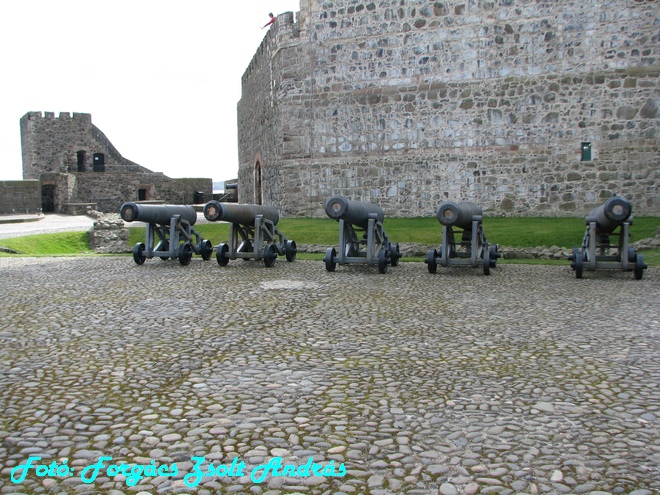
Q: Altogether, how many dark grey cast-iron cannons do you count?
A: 5